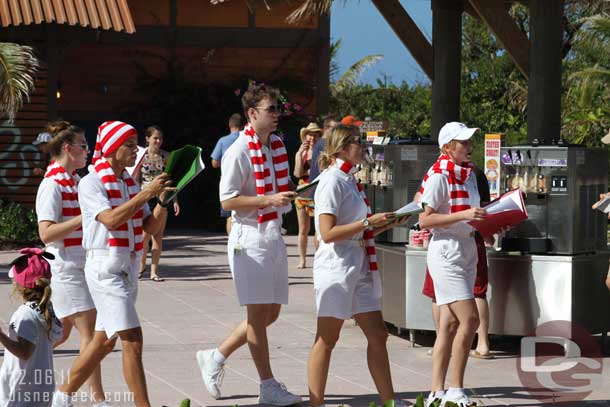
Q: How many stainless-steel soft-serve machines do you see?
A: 2